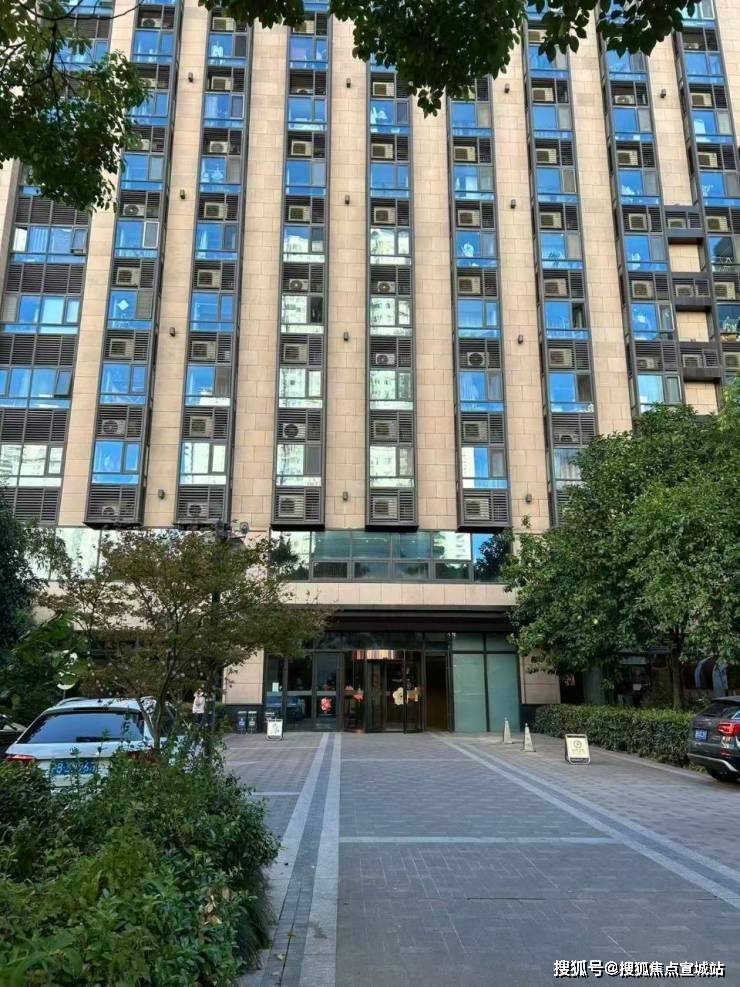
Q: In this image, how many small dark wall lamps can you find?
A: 13